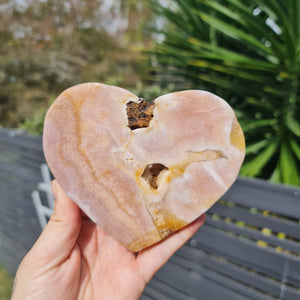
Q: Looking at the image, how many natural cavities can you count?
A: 2